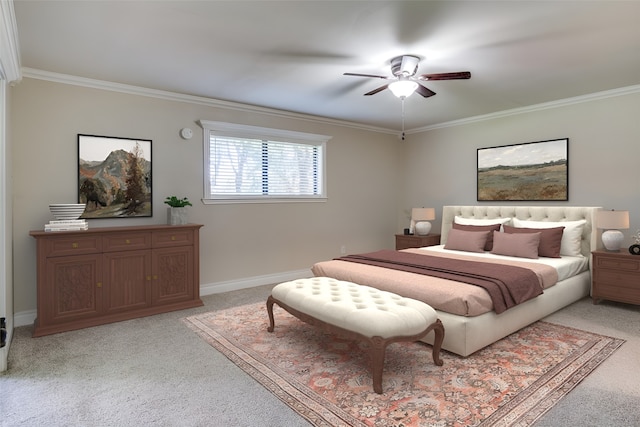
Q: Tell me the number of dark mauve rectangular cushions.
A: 2